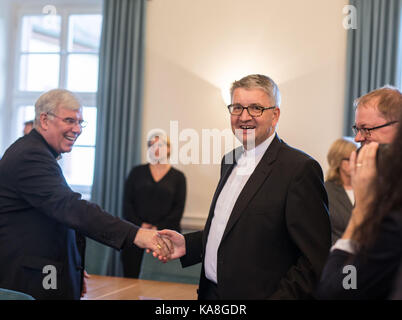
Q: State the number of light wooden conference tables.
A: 1